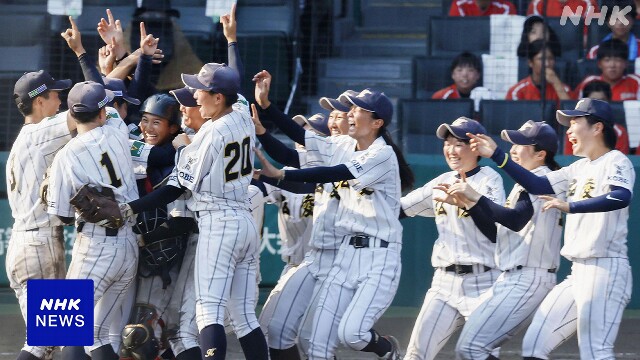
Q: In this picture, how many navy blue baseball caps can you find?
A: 11